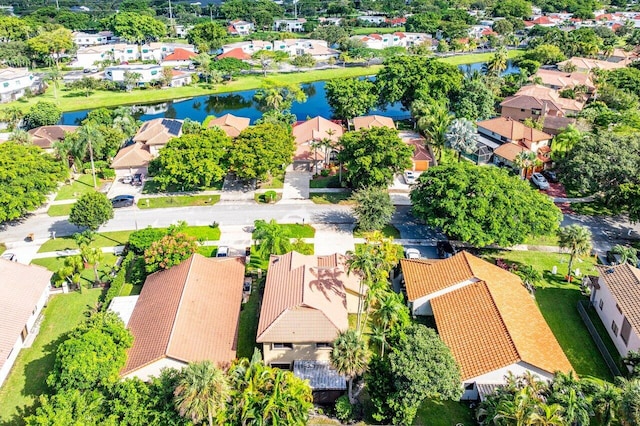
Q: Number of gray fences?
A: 1